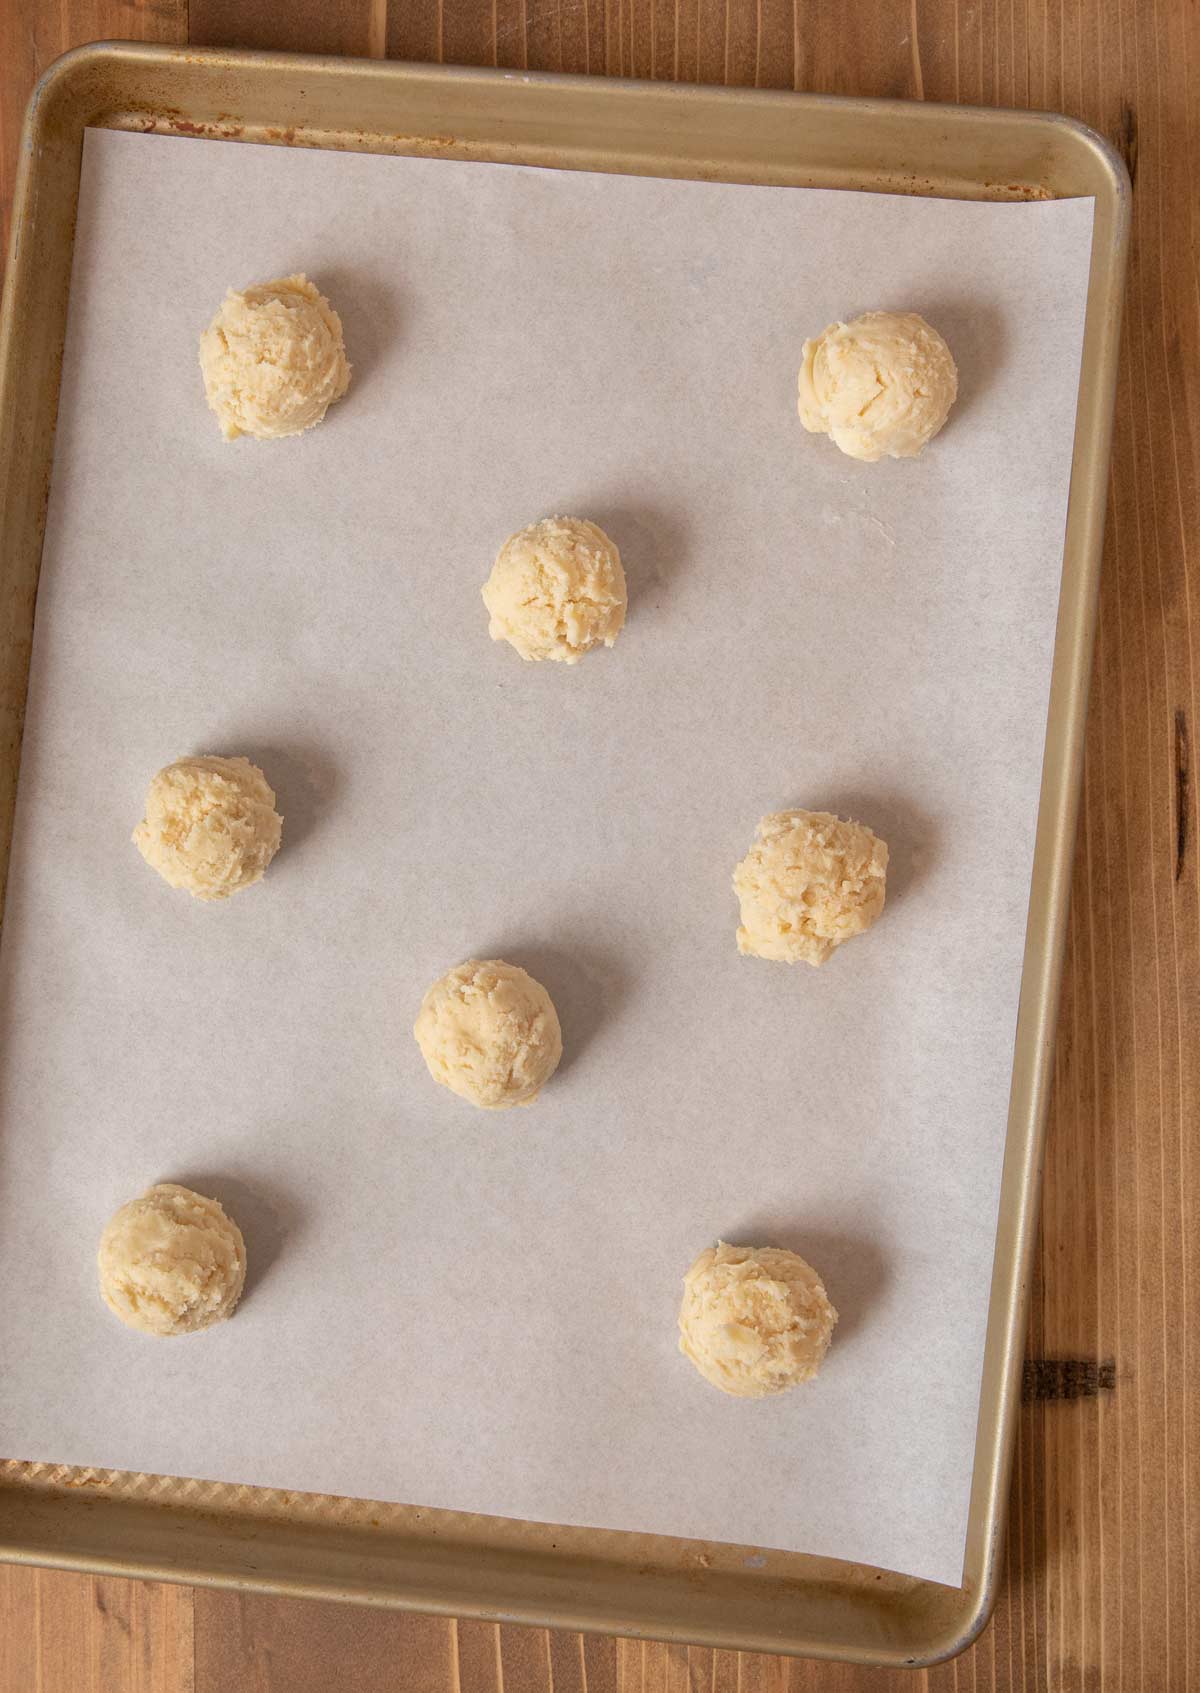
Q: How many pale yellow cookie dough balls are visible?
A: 8